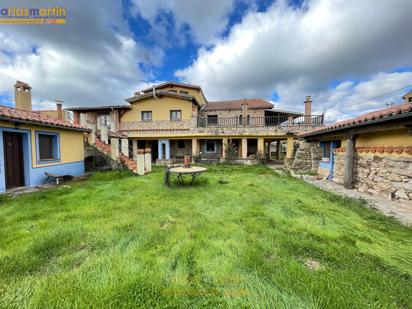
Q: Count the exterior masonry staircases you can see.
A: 1